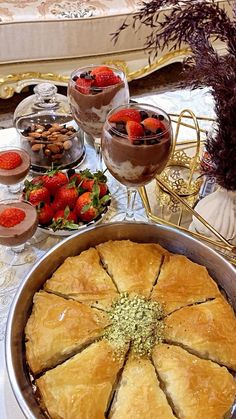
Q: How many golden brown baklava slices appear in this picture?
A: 8